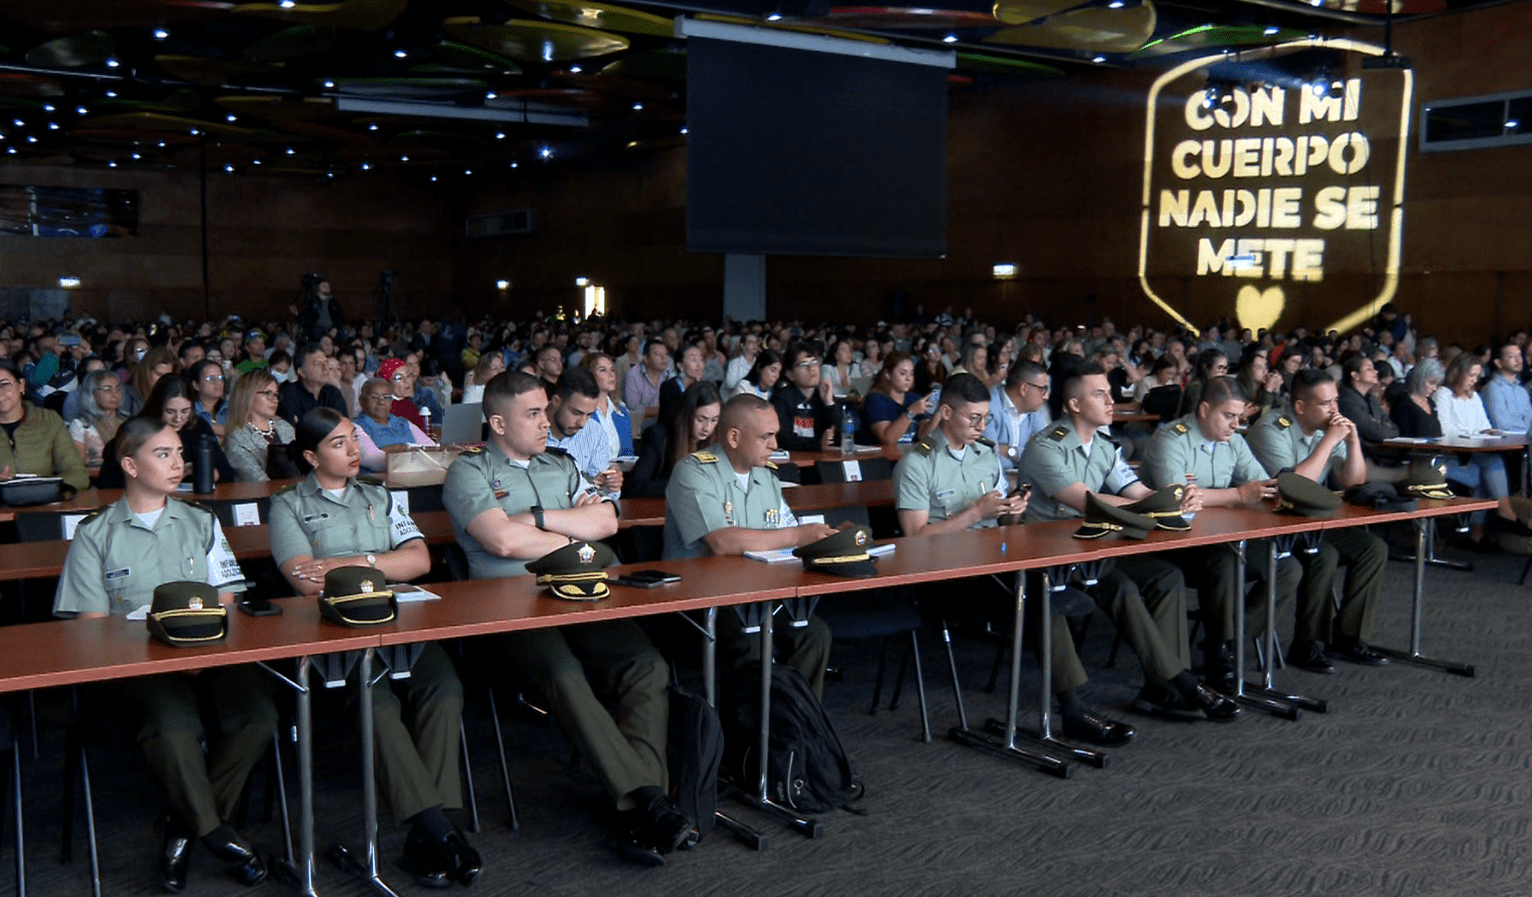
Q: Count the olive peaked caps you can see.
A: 8